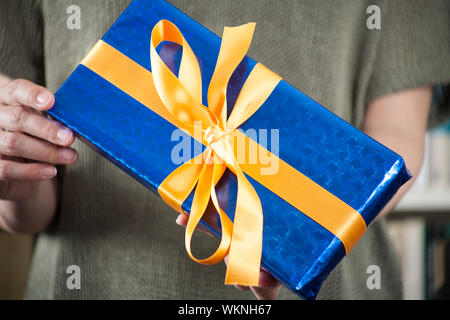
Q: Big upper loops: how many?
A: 1